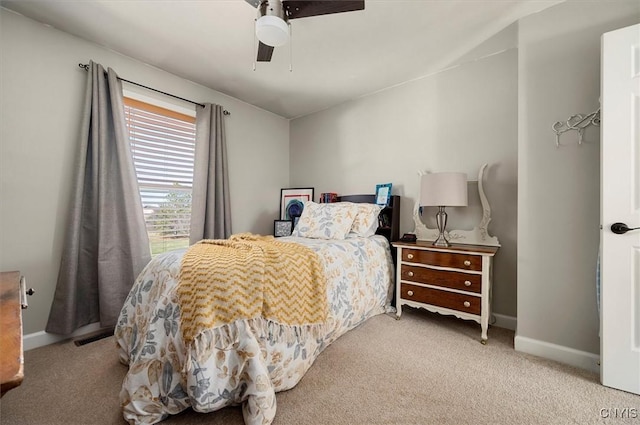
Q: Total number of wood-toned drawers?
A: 3